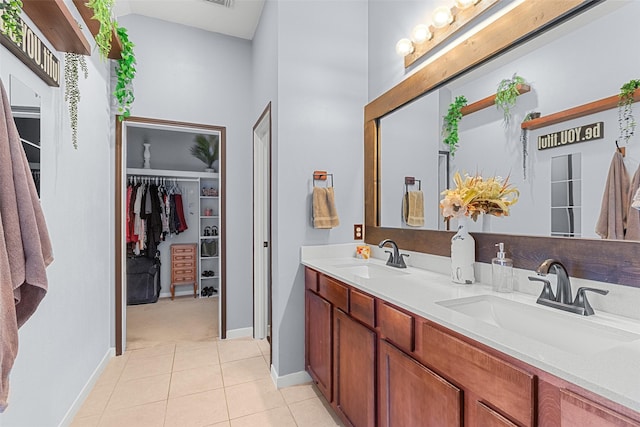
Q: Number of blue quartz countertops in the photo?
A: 0